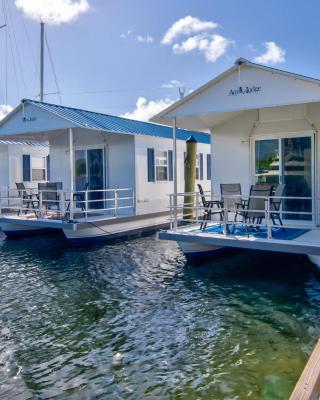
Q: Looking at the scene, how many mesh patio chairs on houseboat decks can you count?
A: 8